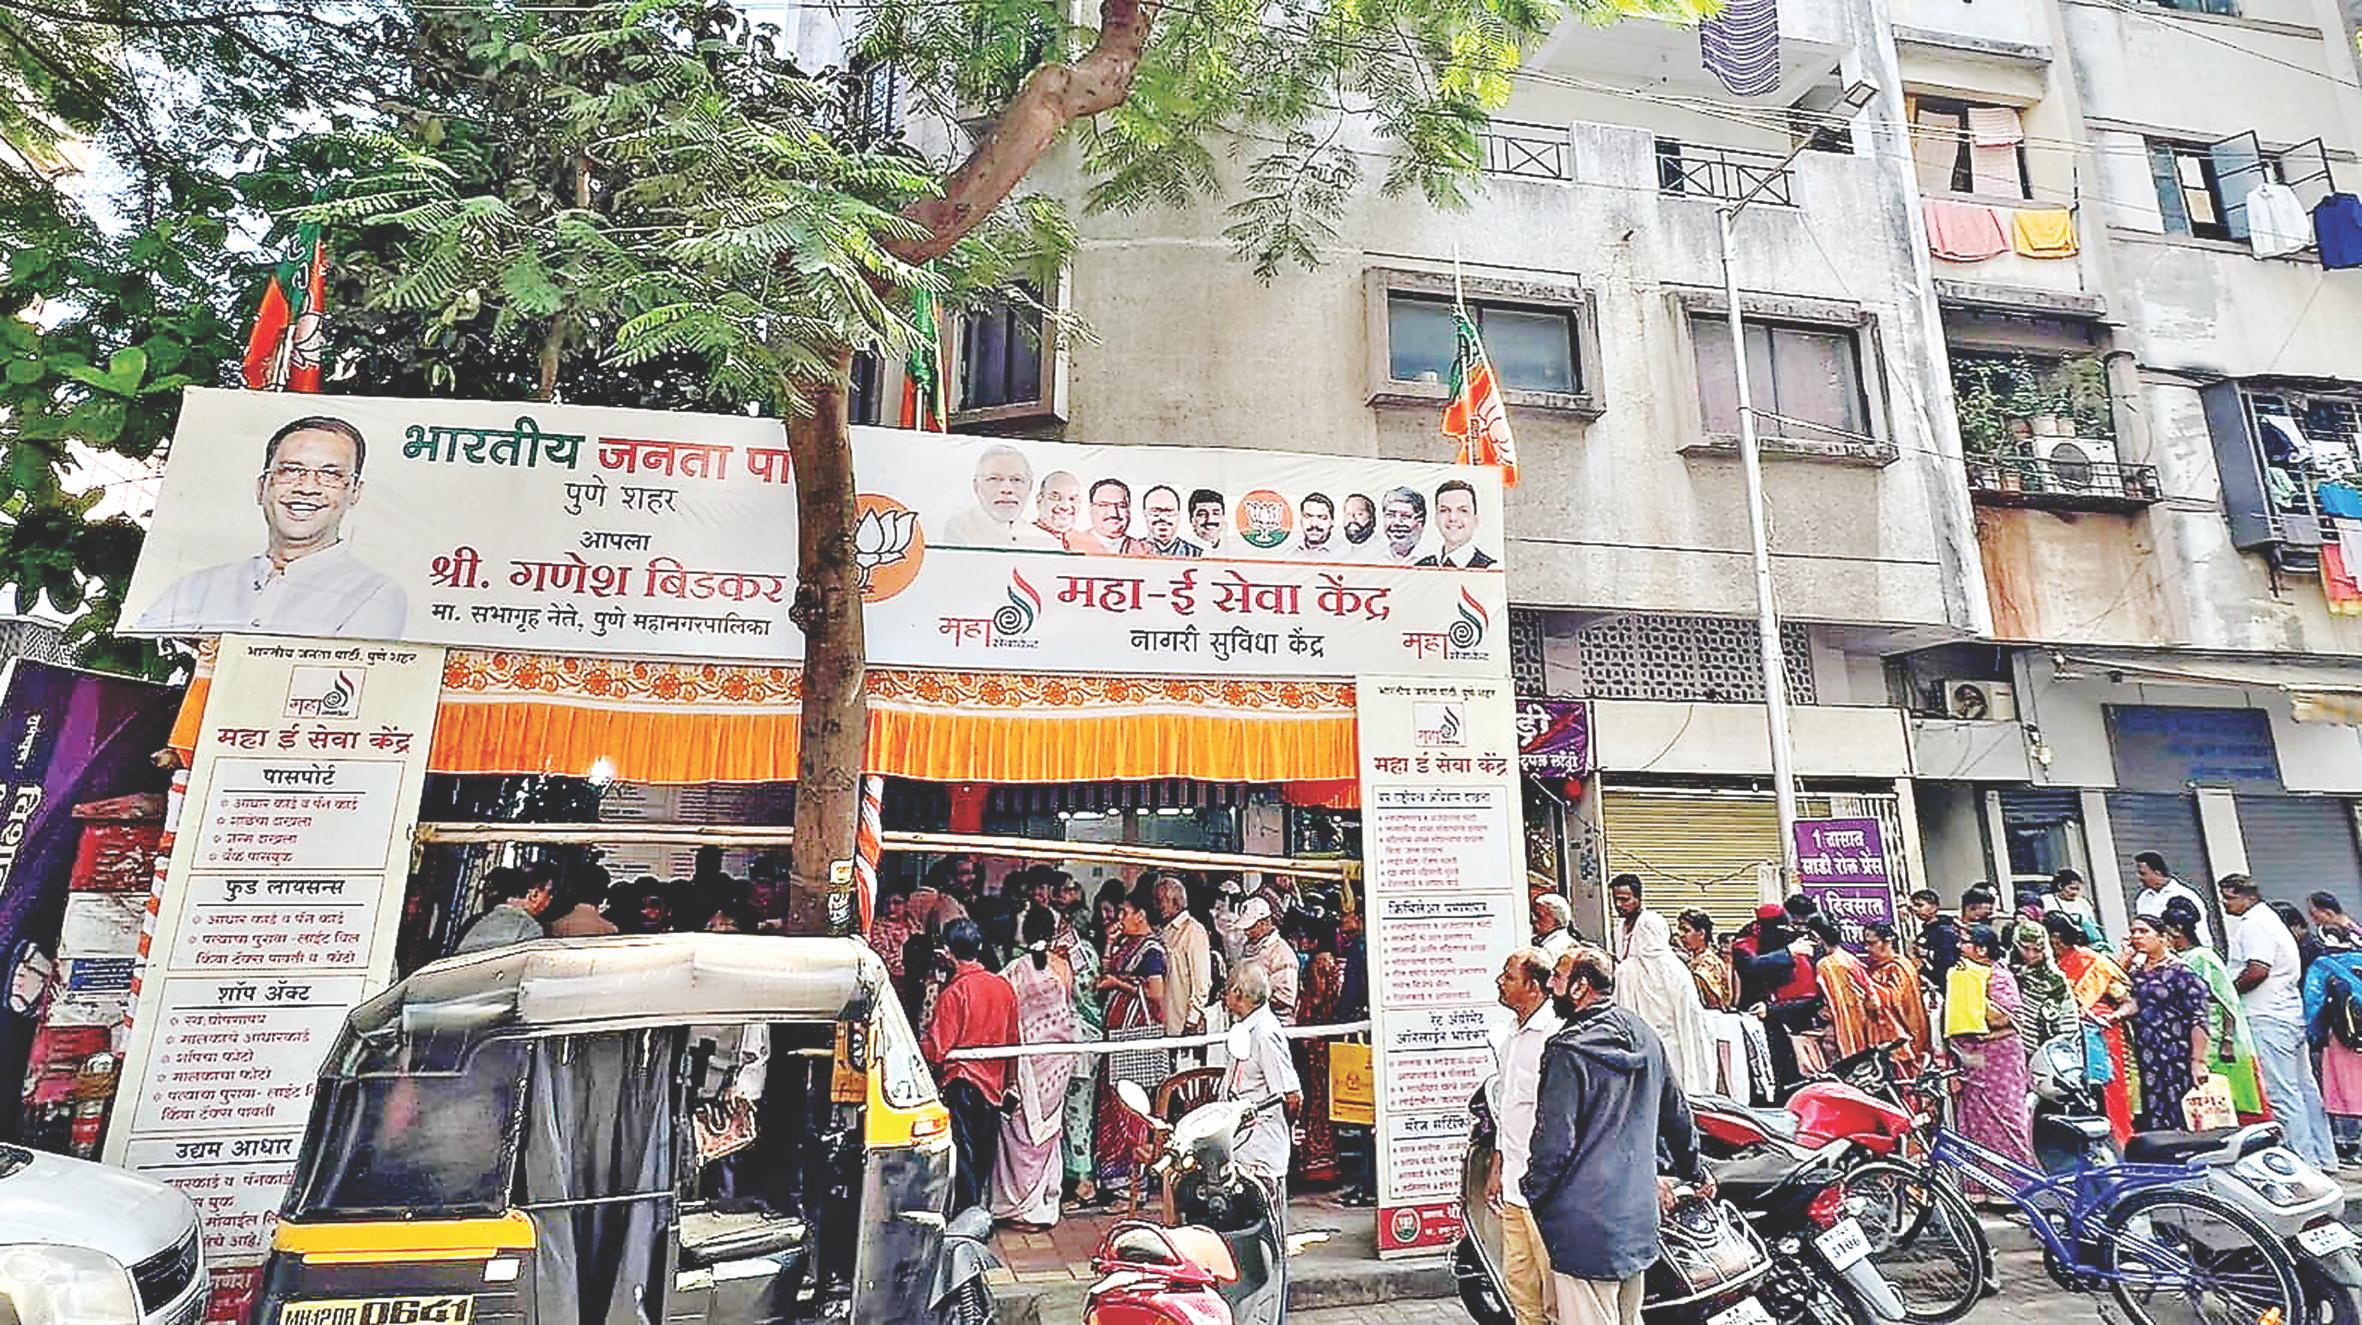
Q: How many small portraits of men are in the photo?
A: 9